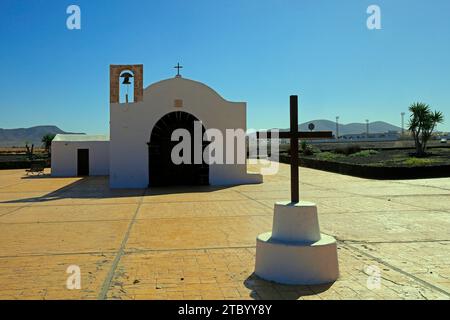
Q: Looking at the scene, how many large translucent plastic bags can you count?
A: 0